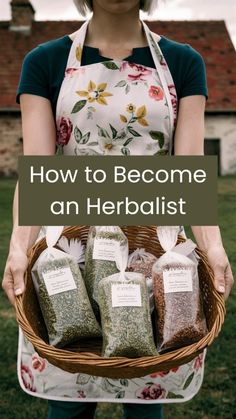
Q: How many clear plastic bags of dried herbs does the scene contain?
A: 5